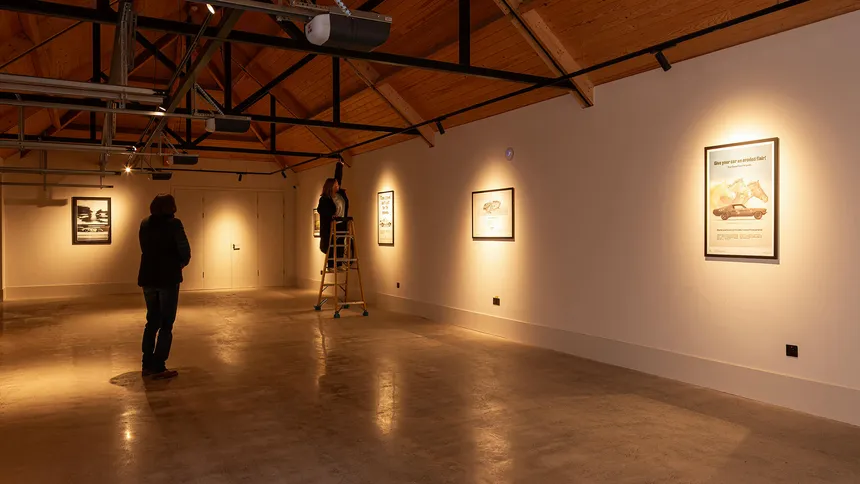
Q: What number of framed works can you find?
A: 5